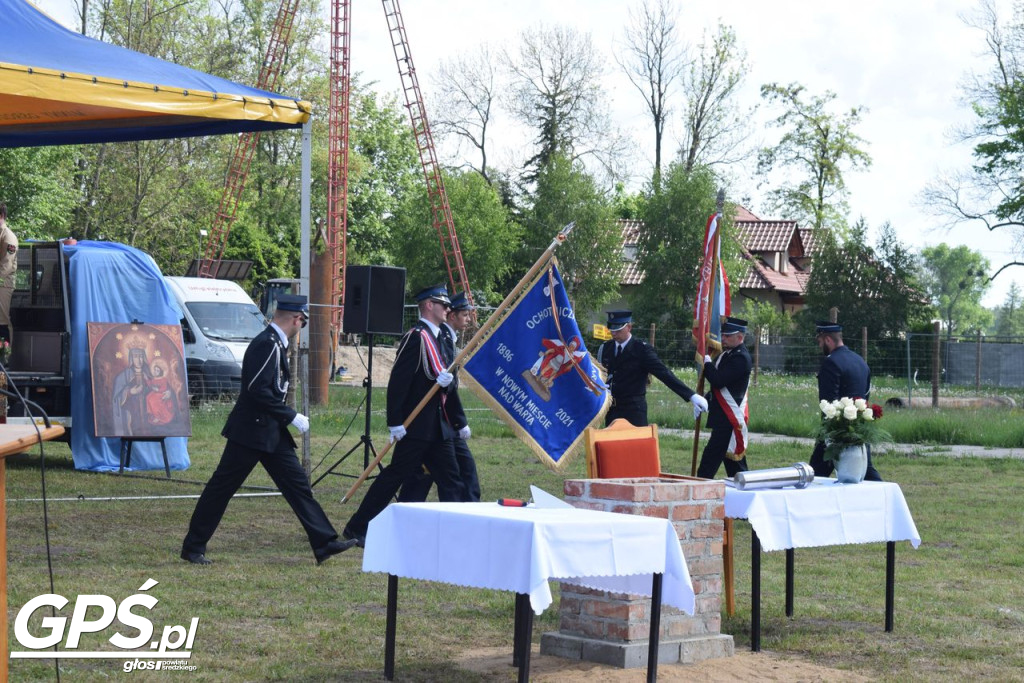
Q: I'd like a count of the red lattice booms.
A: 3